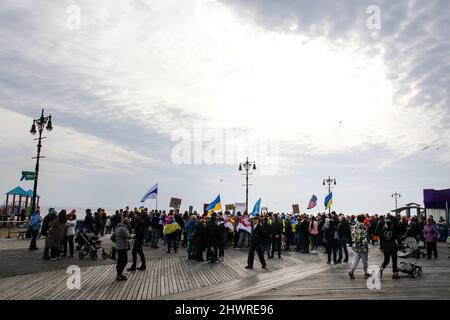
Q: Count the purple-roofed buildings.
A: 1